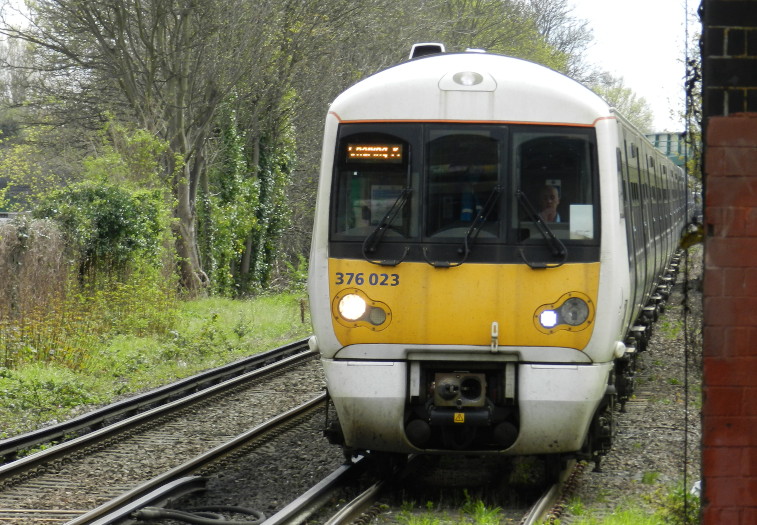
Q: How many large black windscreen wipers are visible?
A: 3